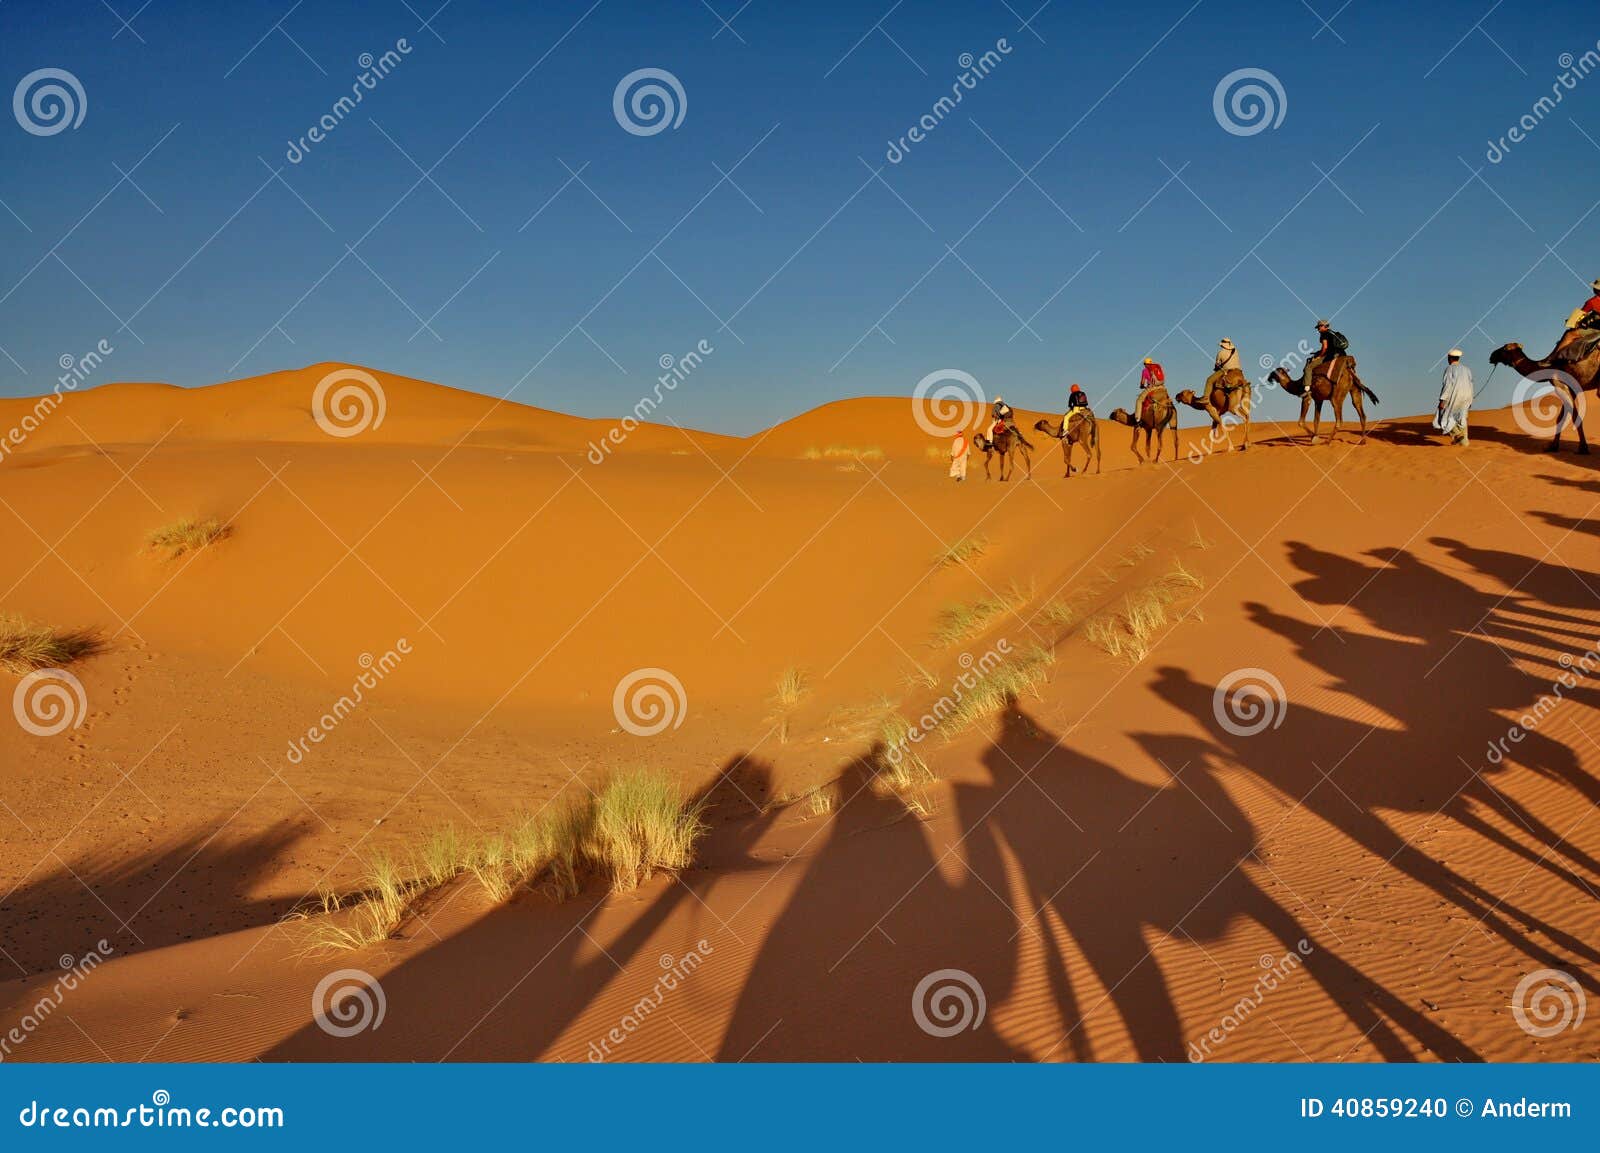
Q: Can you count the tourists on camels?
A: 6